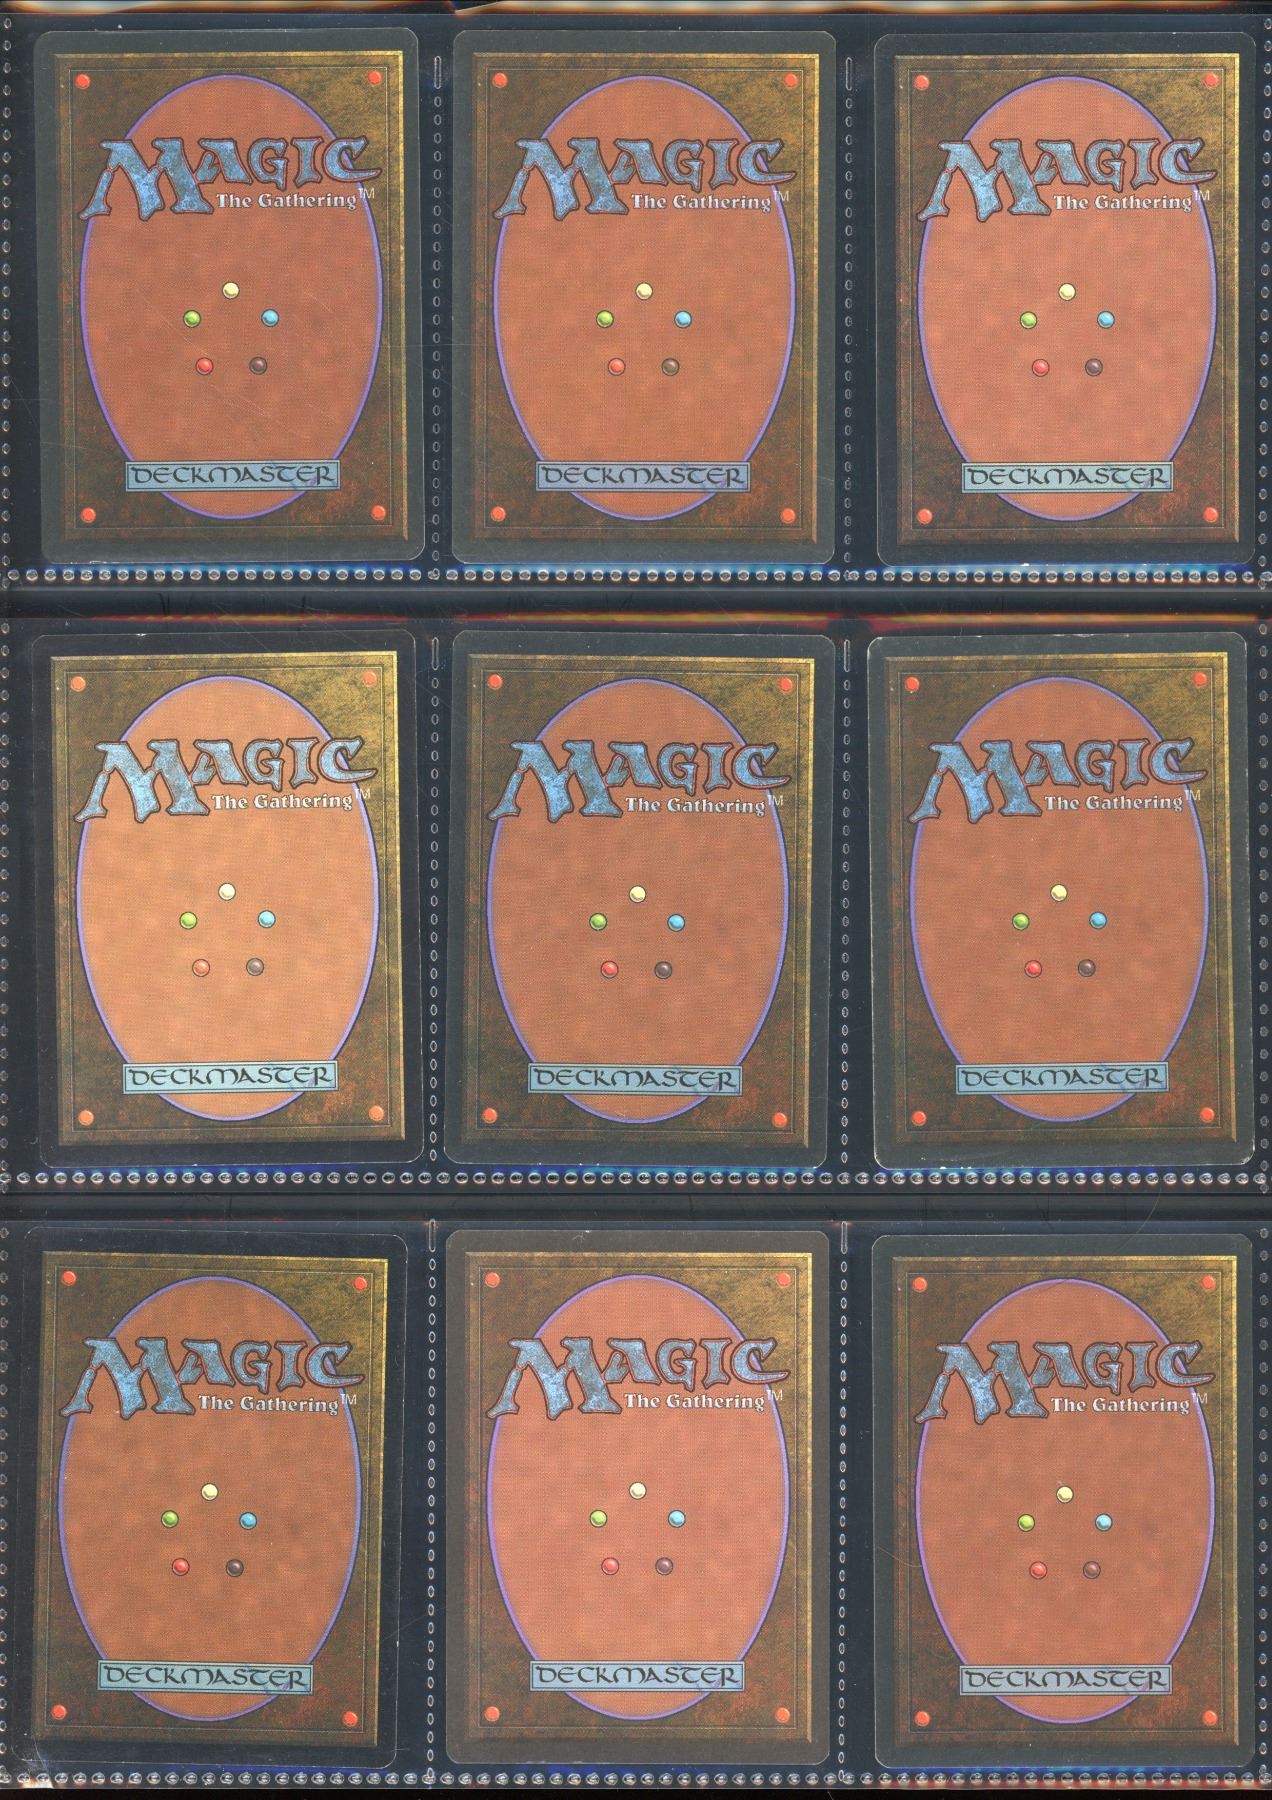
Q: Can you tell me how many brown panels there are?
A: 9